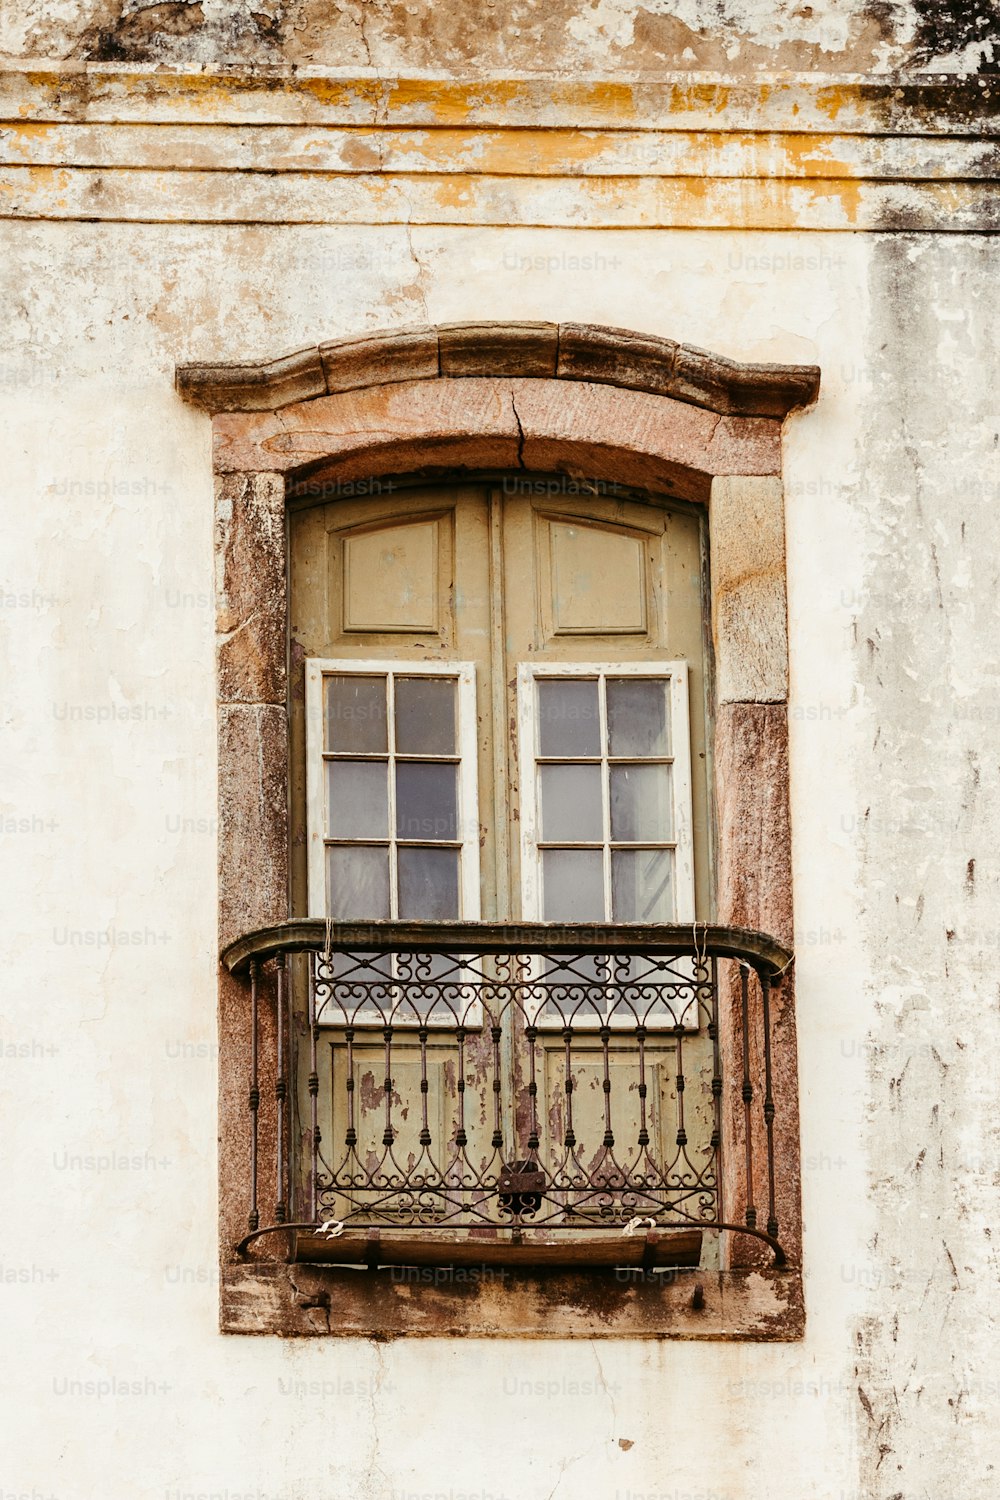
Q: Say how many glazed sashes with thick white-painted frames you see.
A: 2